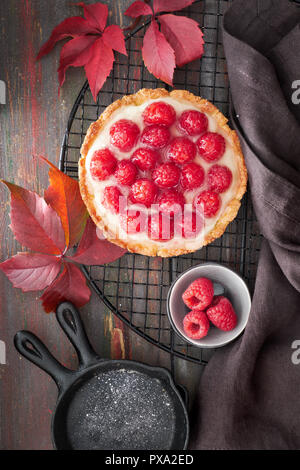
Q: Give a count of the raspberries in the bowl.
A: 3